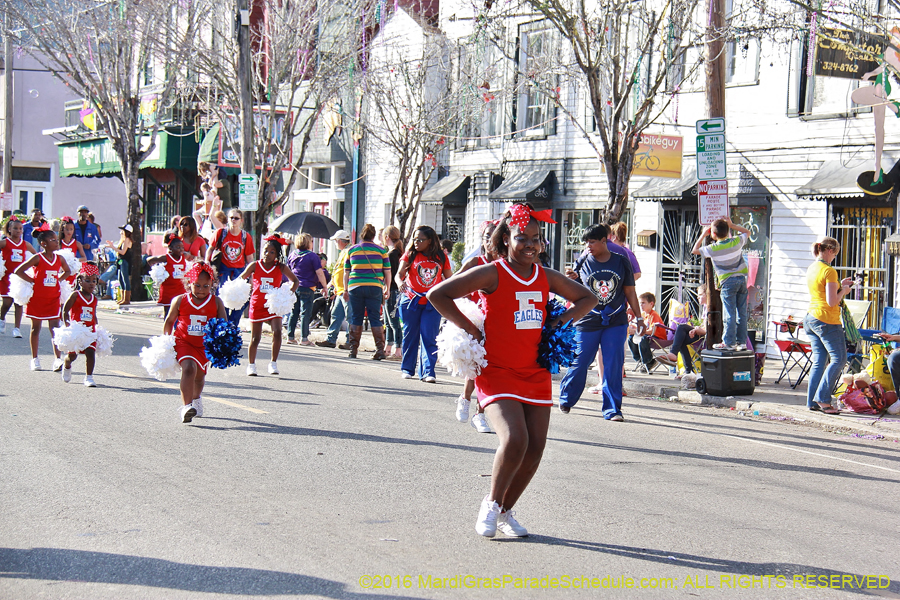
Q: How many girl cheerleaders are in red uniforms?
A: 9